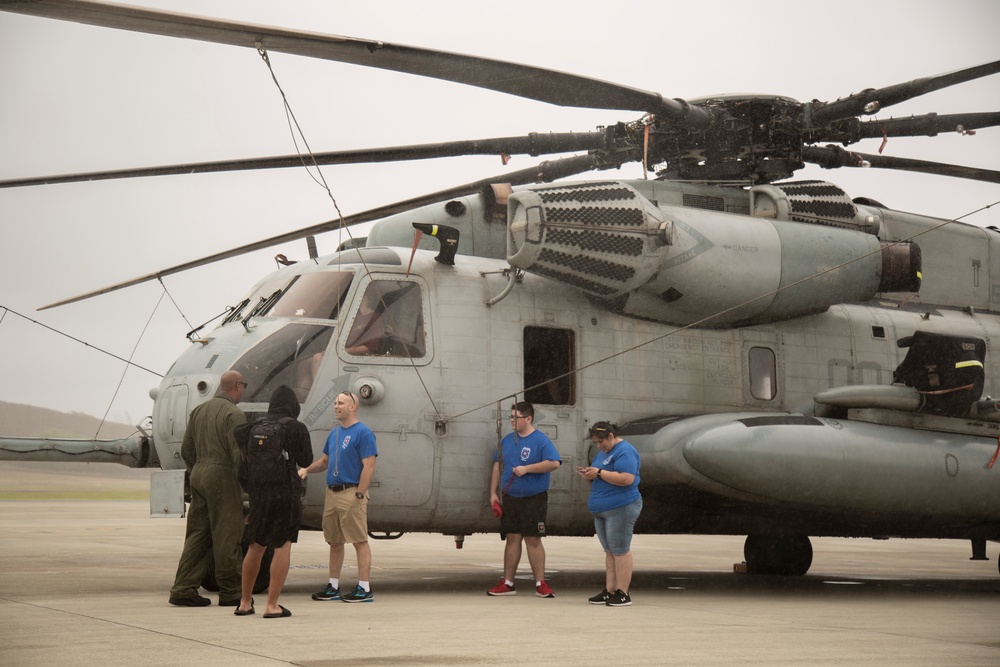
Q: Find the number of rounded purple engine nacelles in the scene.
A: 0